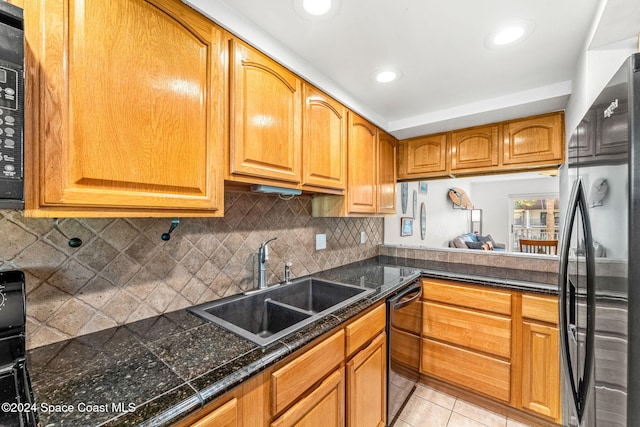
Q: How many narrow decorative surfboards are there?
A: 3